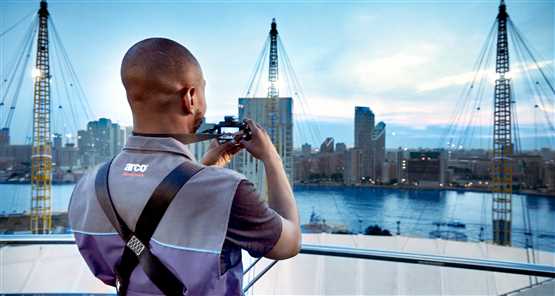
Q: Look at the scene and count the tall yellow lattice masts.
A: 3